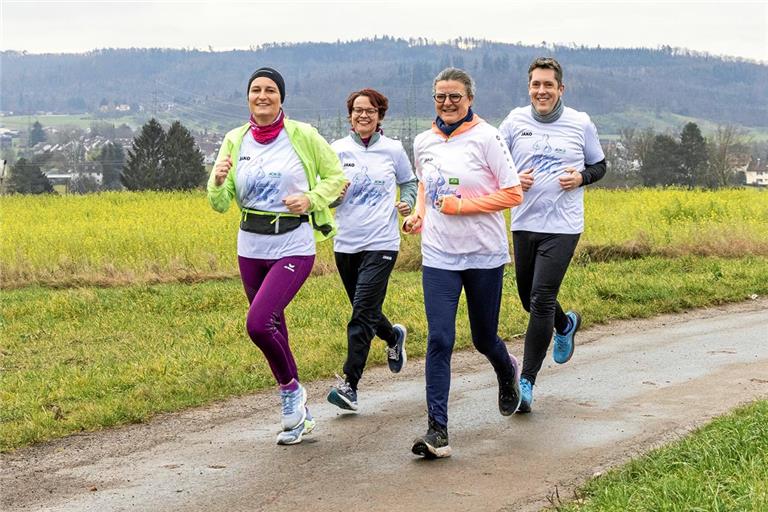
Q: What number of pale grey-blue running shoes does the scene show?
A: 2